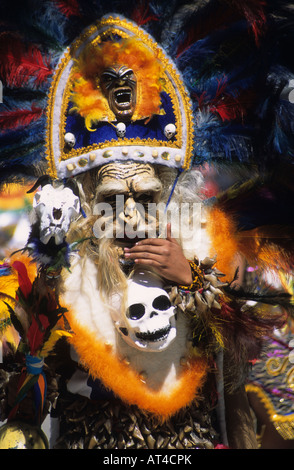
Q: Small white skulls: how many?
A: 3